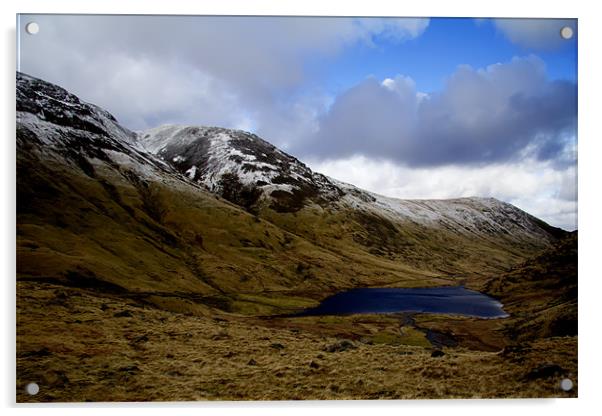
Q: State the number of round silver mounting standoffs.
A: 4